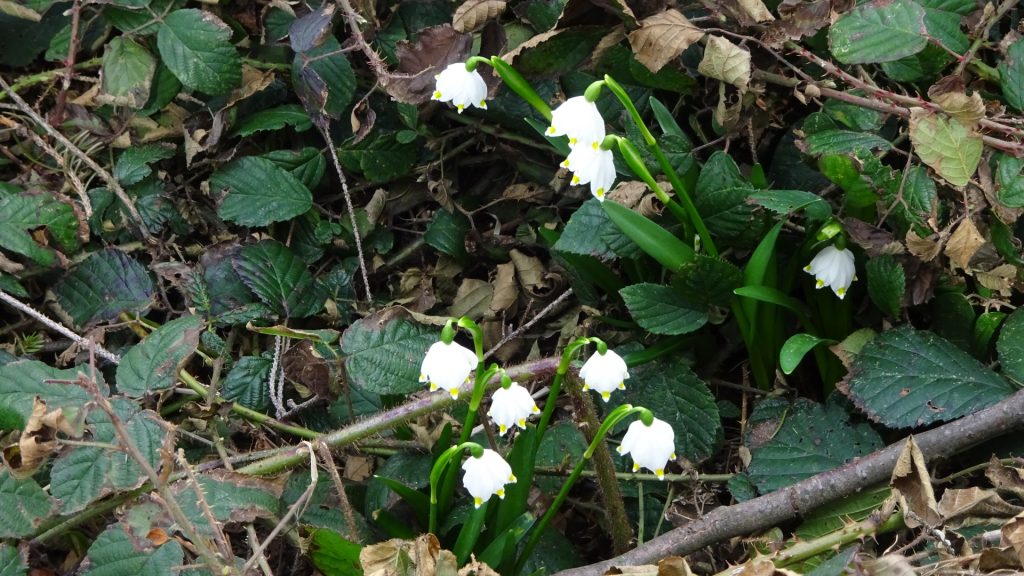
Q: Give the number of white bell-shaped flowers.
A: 9